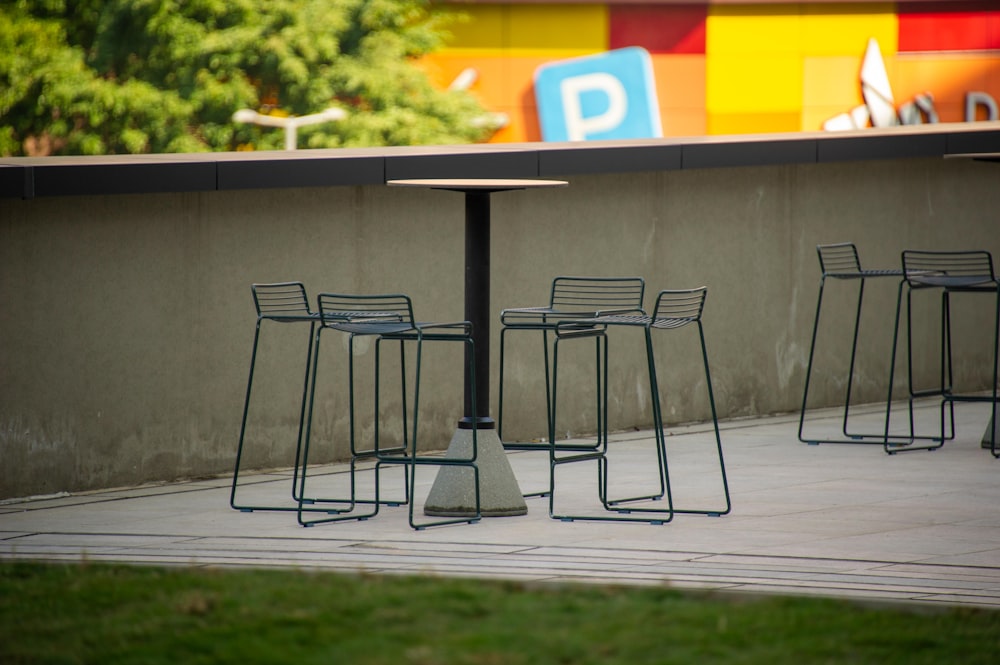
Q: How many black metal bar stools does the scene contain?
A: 6